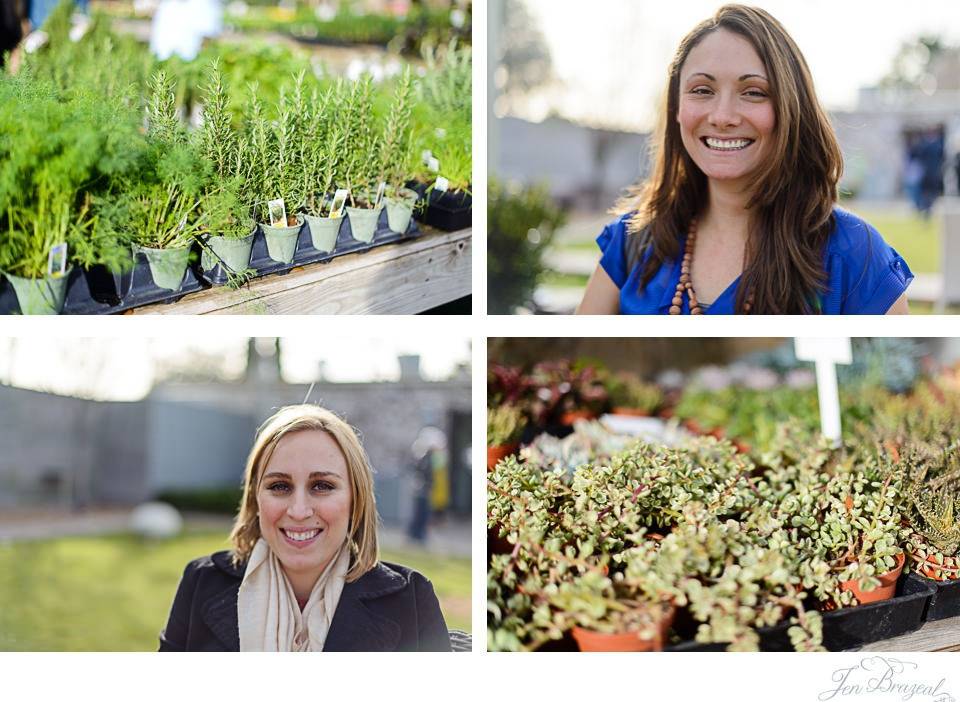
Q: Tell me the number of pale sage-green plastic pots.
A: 7